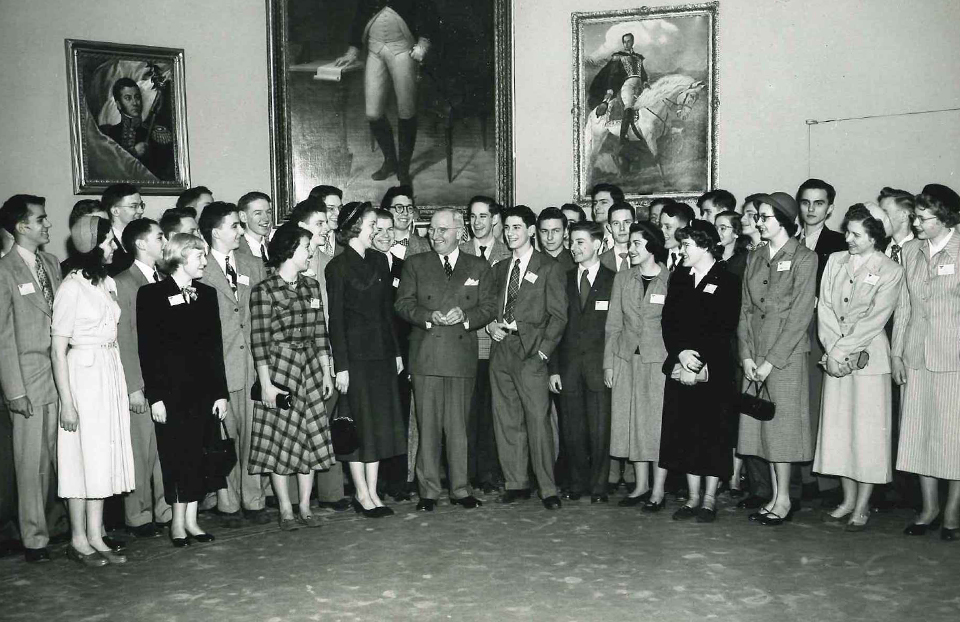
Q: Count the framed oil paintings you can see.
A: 3